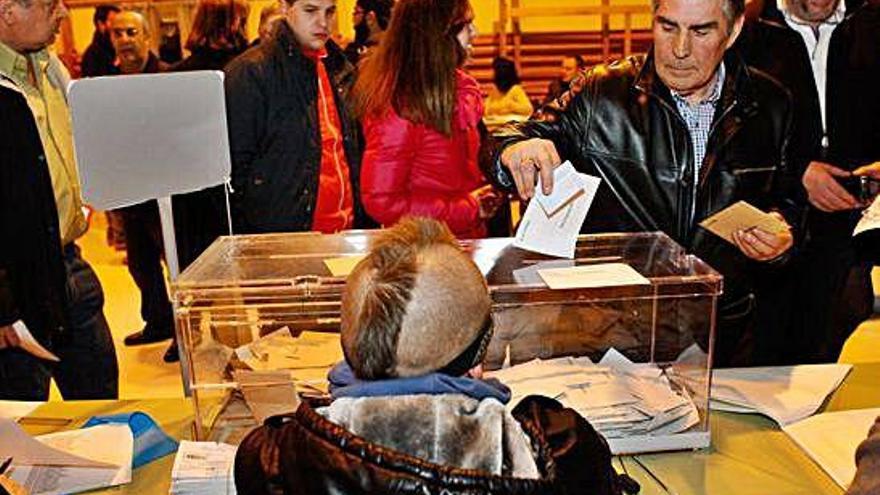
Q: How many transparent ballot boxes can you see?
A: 2